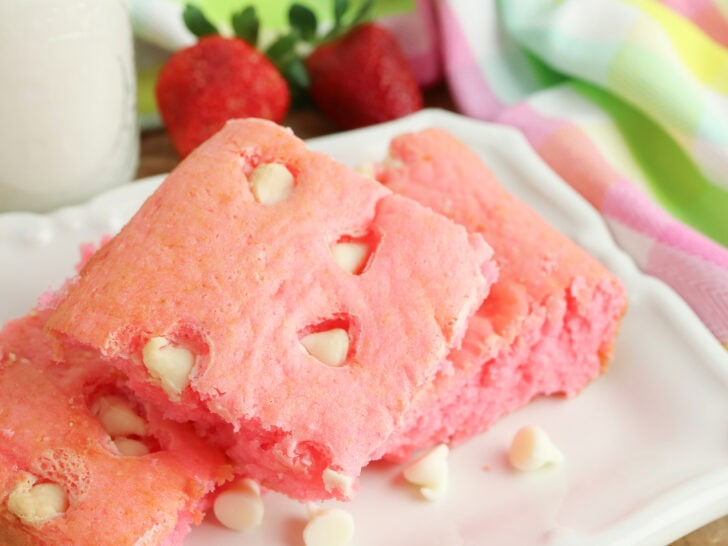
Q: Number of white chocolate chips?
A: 12